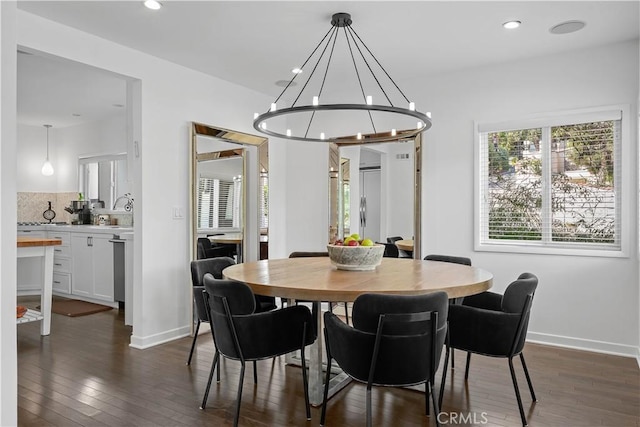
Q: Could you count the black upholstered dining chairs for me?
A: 6